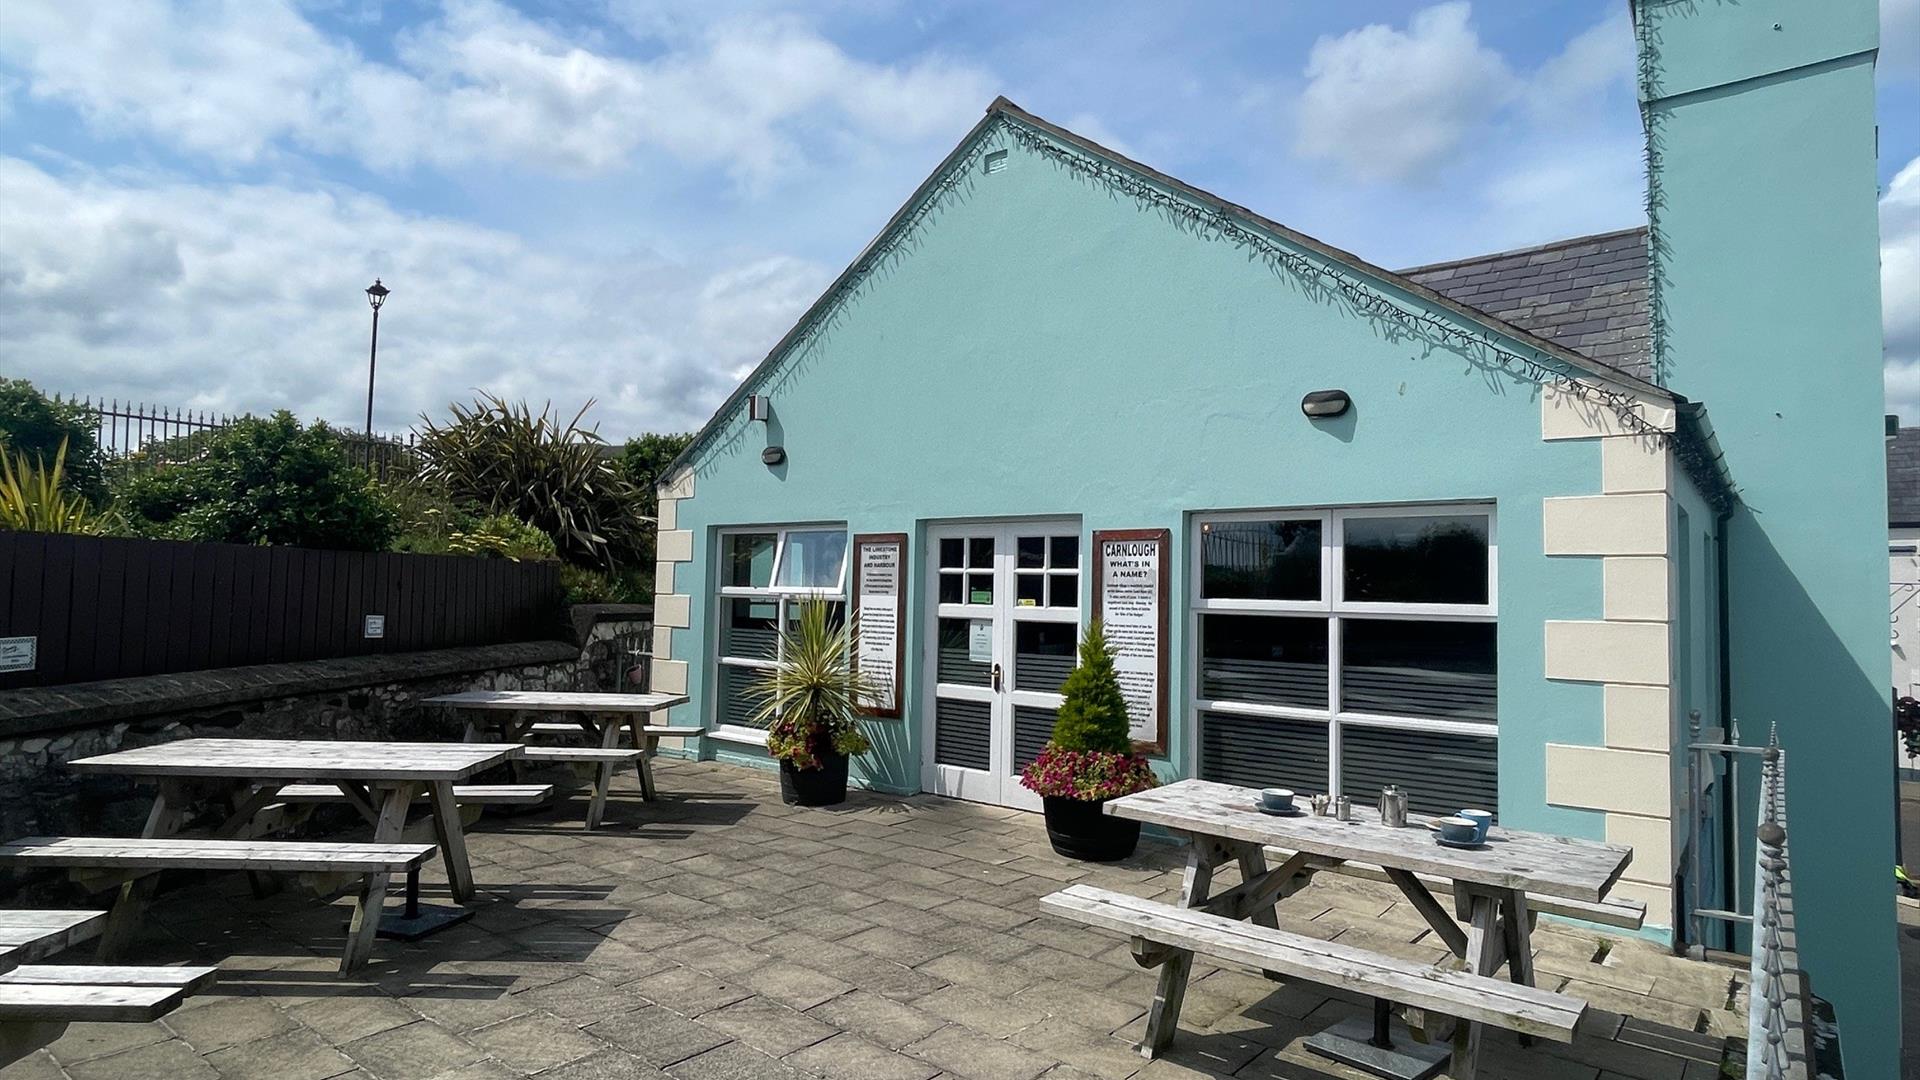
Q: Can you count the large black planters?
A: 2